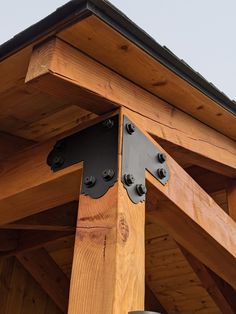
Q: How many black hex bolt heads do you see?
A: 10